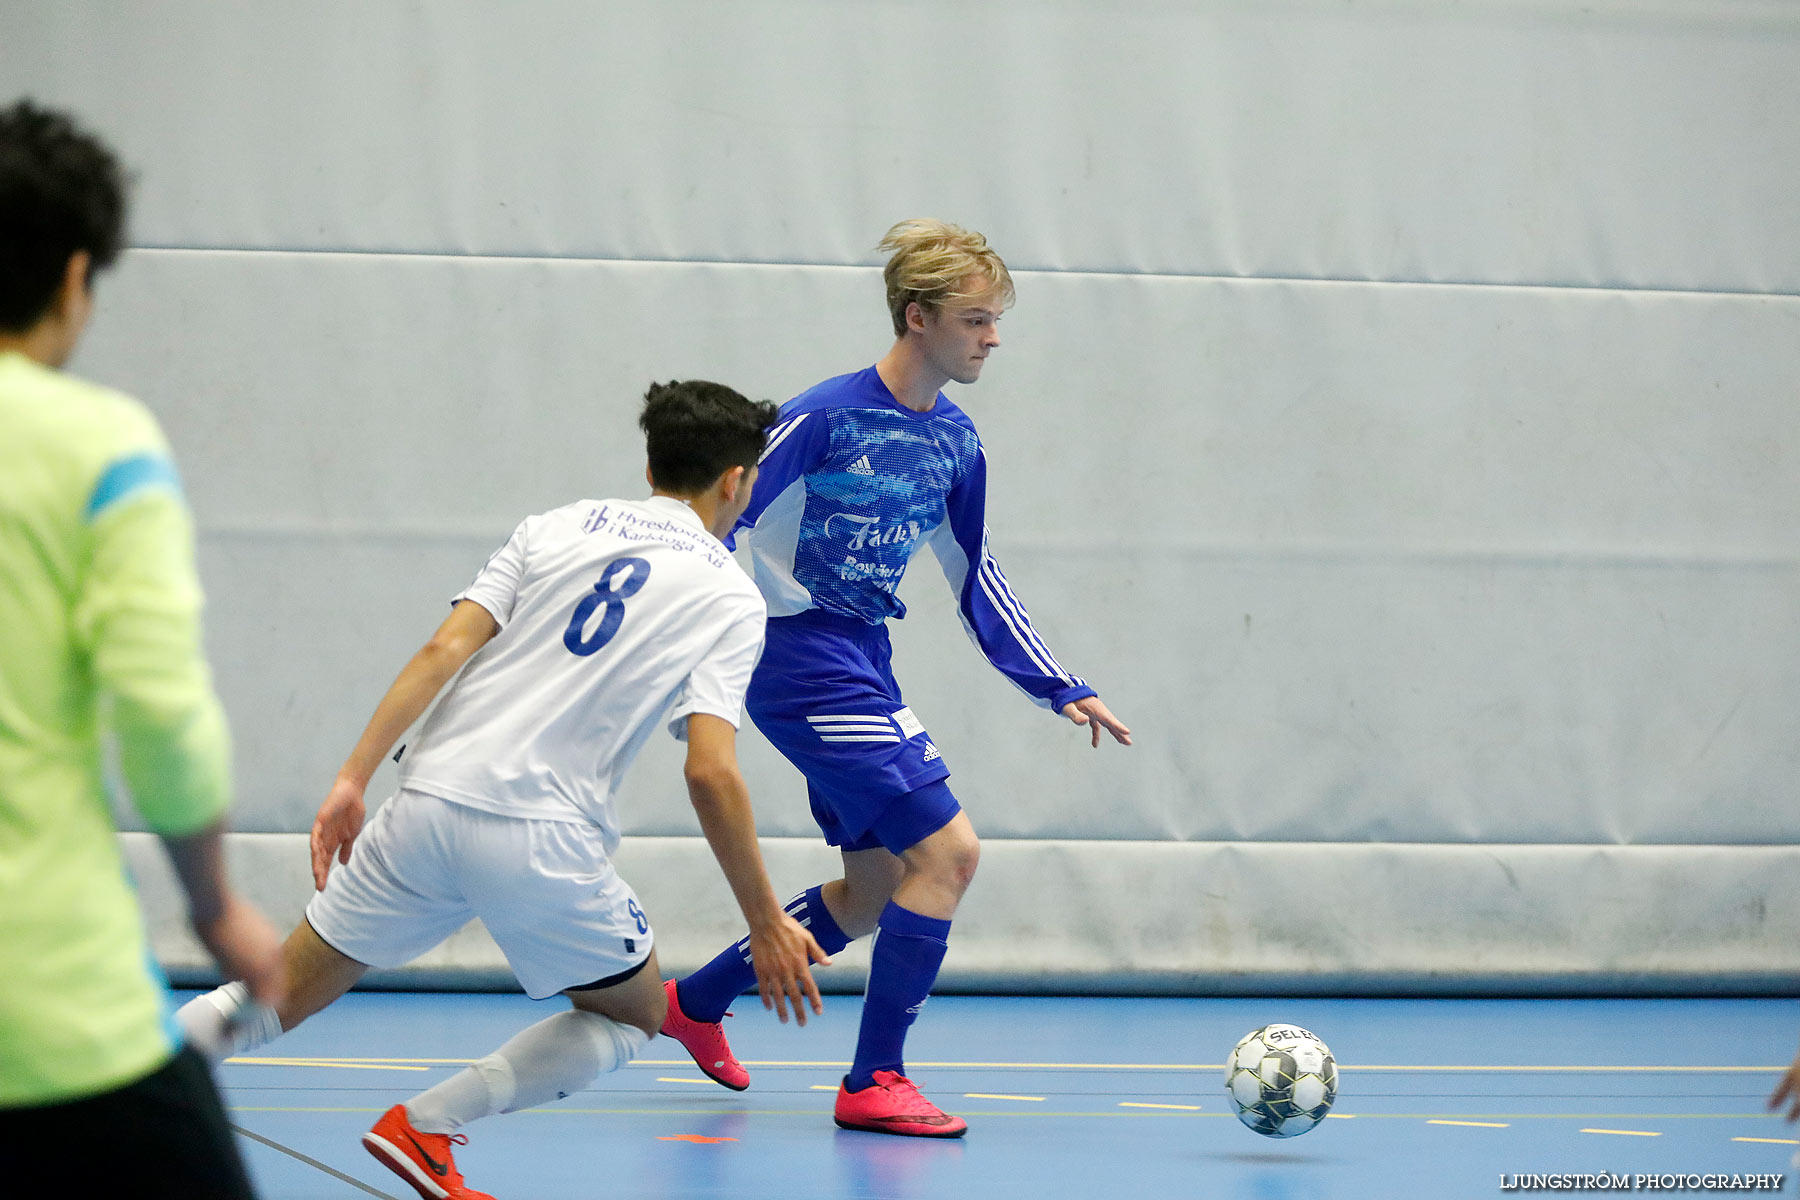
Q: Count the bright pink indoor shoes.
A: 2